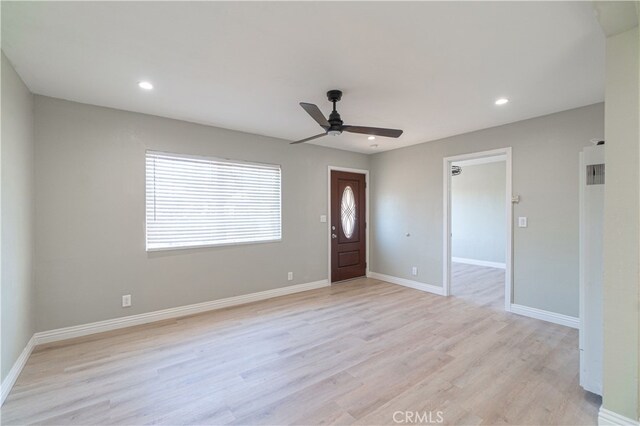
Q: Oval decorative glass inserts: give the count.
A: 1